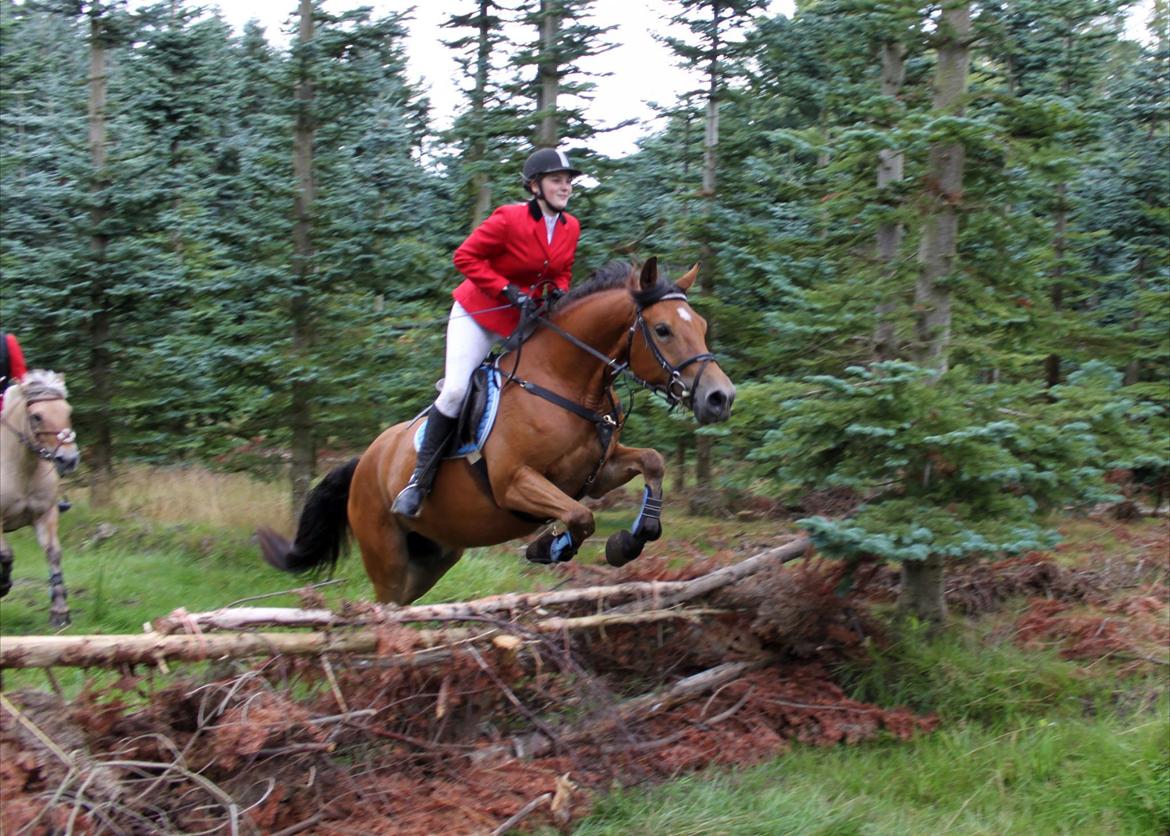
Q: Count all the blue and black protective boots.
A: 2